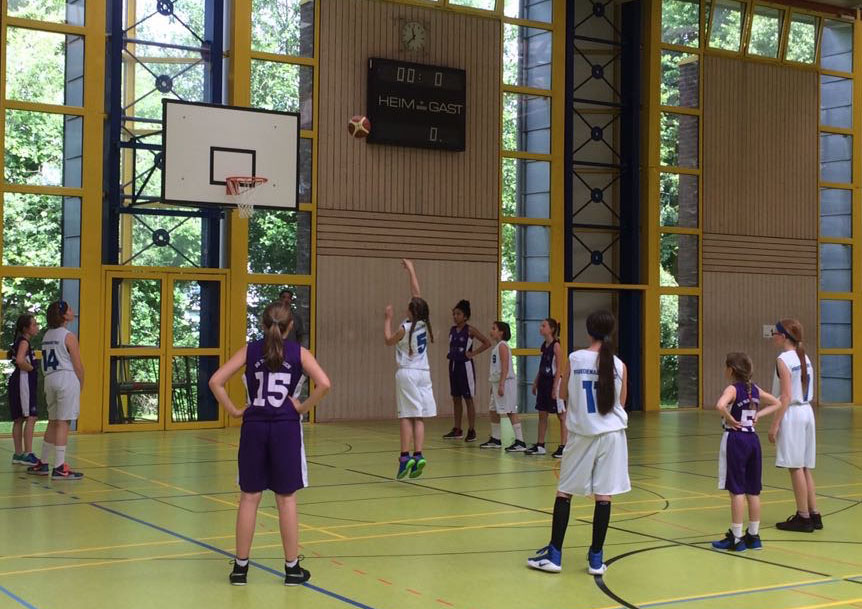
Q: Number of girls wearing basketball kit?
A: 10